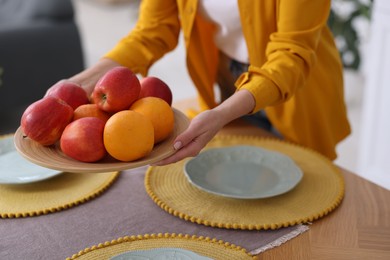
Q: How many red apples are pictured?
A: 5